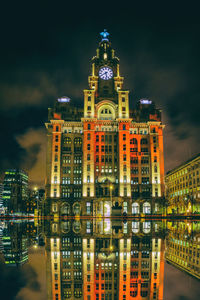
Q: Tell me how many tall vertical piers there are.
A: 4